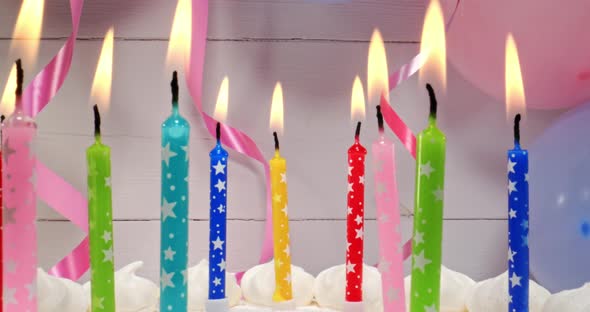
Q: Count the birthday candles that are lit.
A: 10